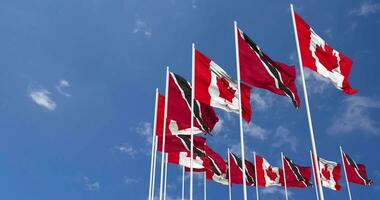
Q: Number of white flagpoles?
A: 14